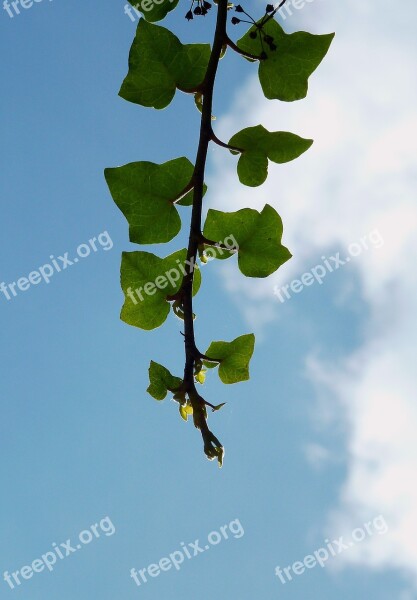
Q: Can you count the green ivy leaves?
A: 9